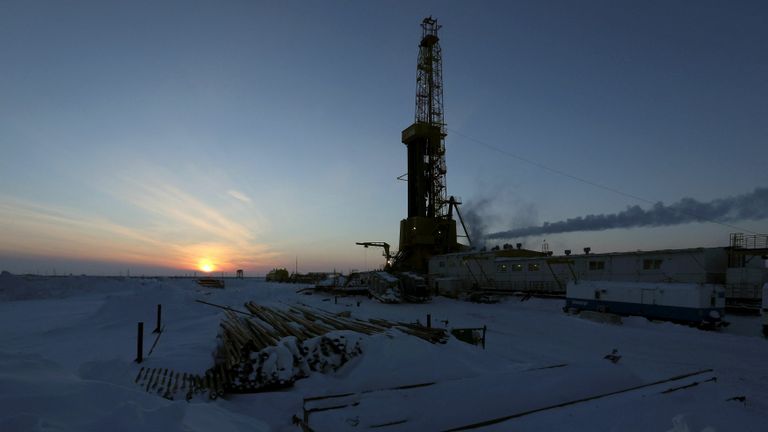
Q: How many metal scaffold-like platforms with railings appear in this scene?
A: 1